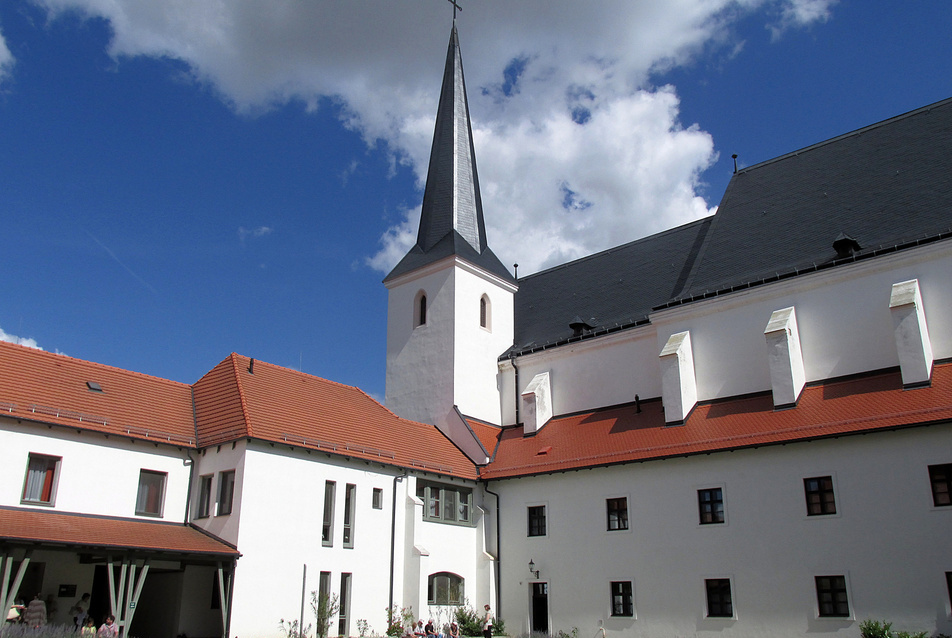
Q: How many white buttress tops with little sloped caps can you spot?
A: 4